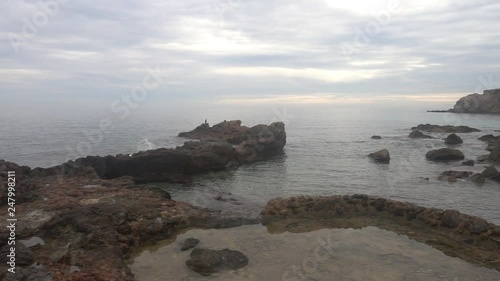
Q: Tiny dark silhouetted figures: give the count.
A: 2